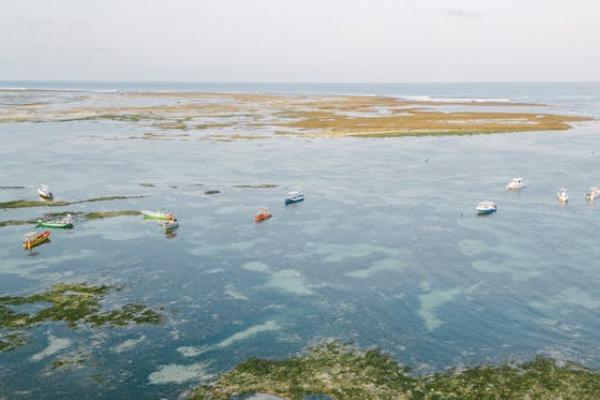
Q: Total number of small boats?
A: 11